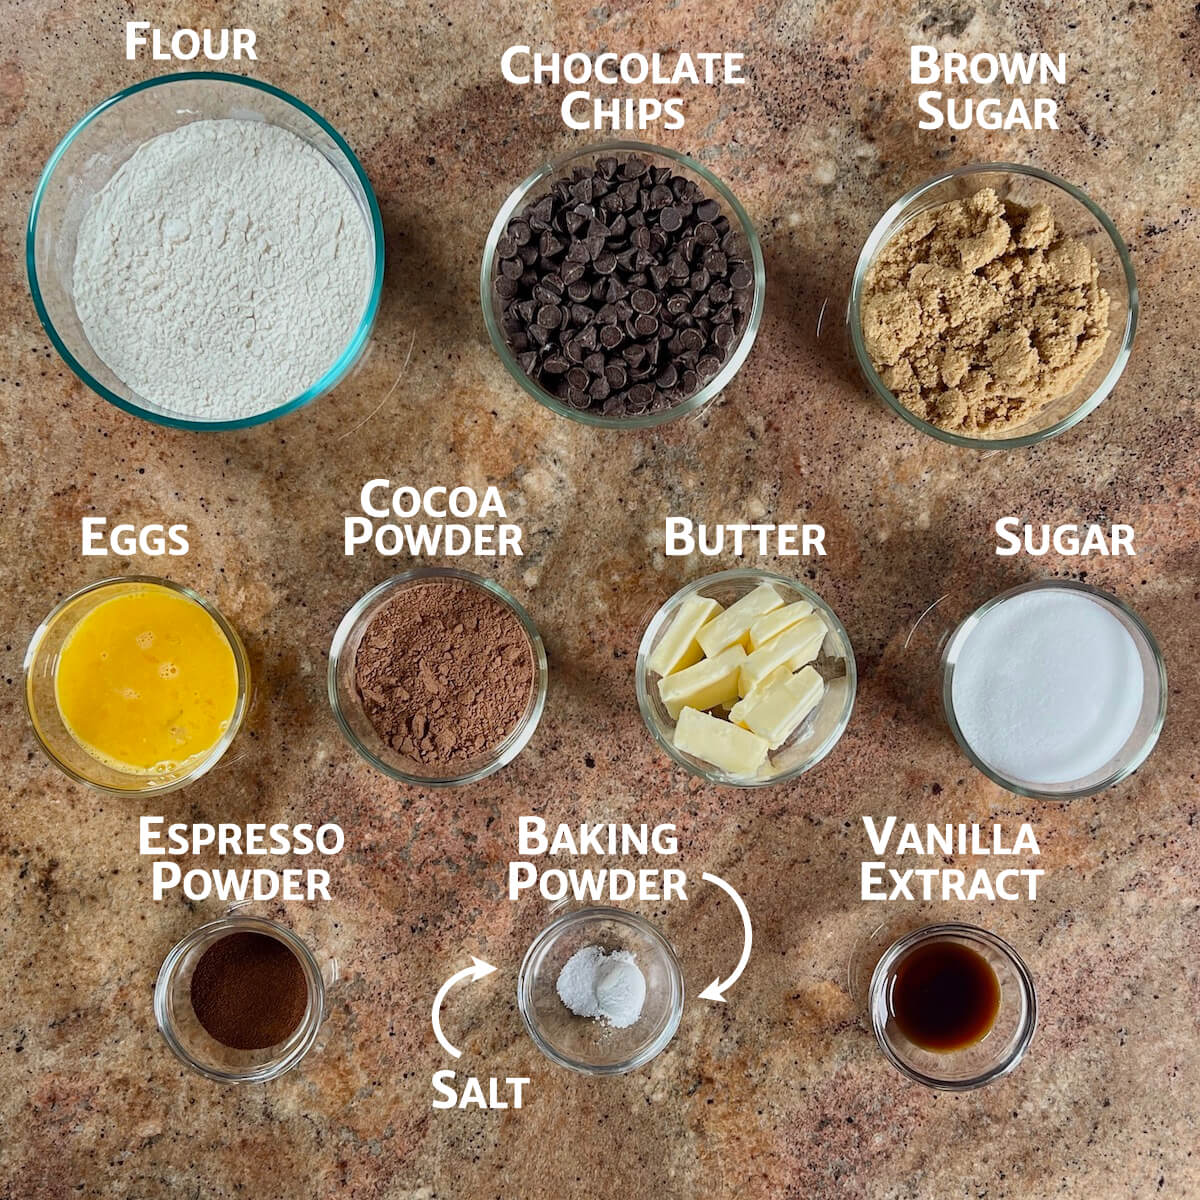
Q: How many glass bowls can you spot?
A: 10